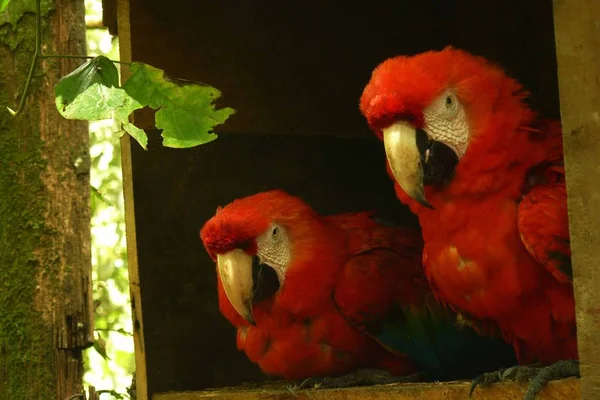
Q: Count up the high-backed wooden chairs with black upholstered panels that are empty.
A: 0